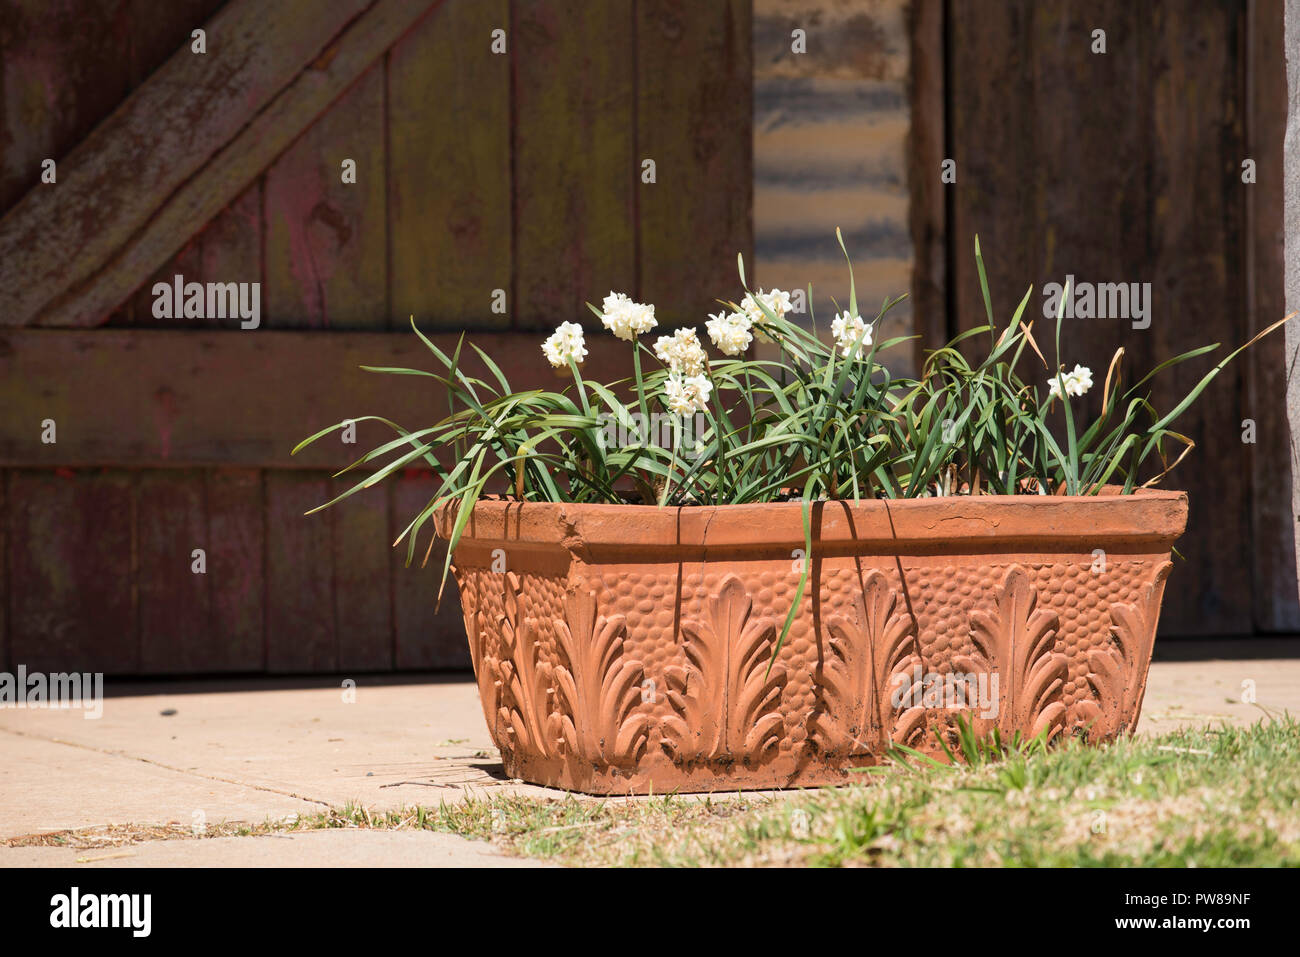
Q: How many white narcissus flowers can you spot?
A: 8